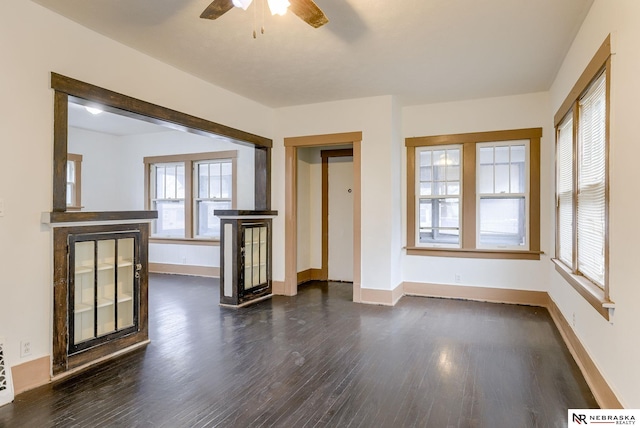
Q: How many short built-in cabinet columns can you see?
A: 2